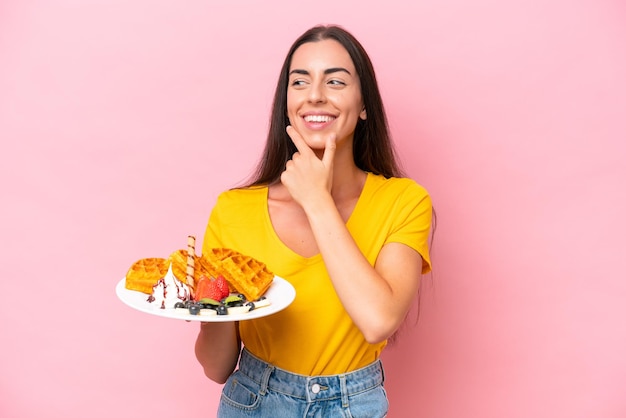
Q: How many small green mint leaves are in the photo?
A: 2